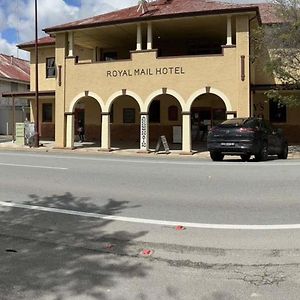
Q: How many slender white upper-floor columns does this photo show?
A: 4